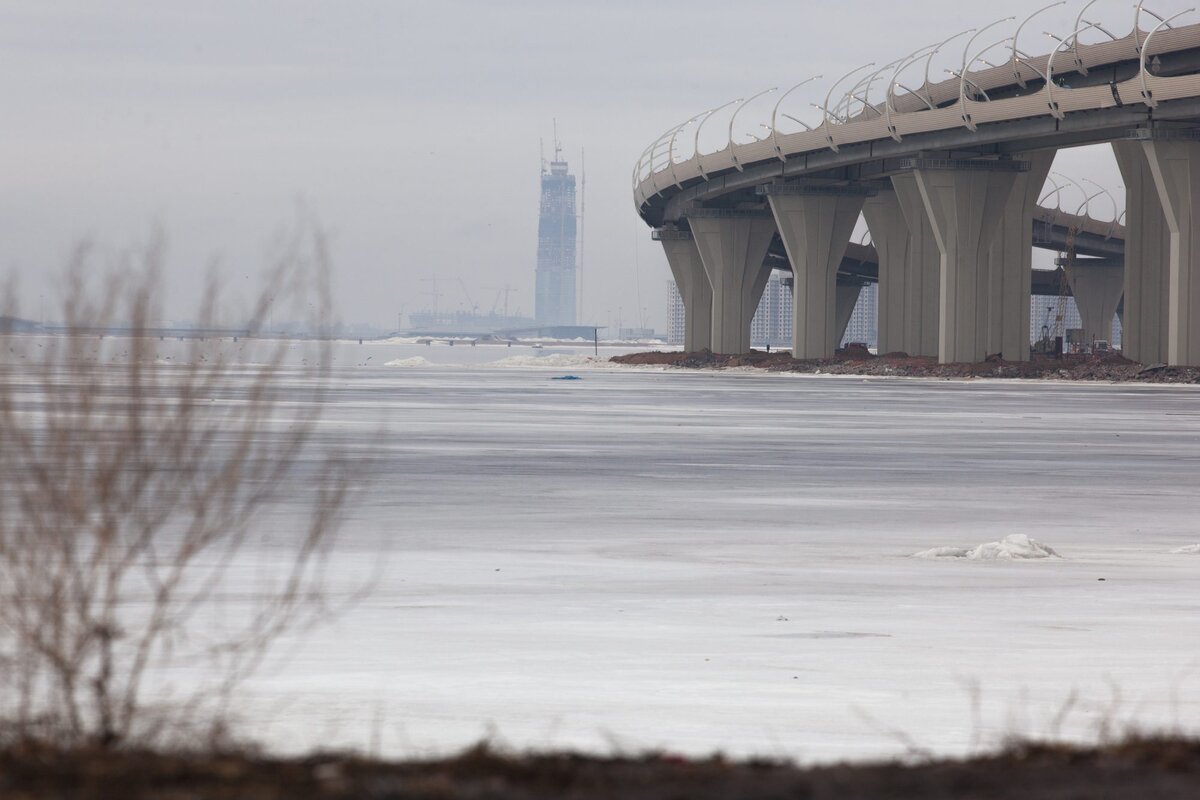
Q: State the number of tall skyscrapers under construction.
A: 1